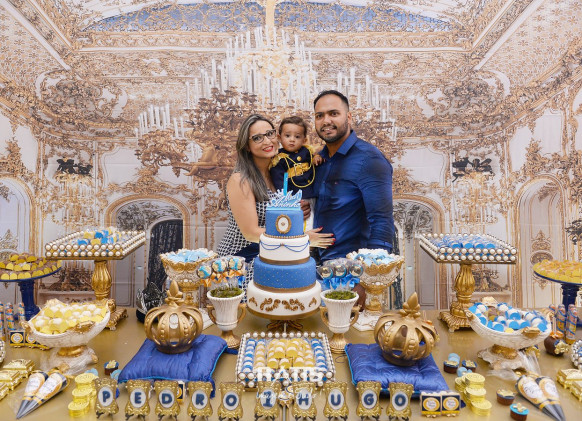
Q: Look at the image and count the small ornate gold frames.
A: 10